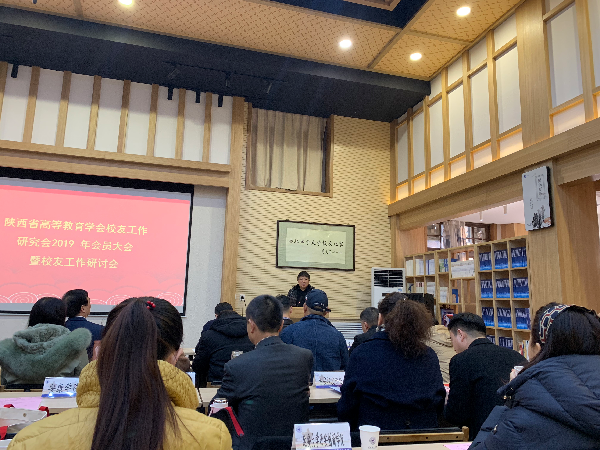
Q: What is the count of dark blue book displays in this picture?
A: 11